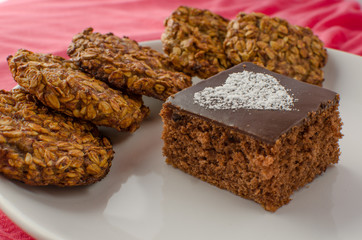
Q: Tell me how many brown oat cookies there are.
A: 5